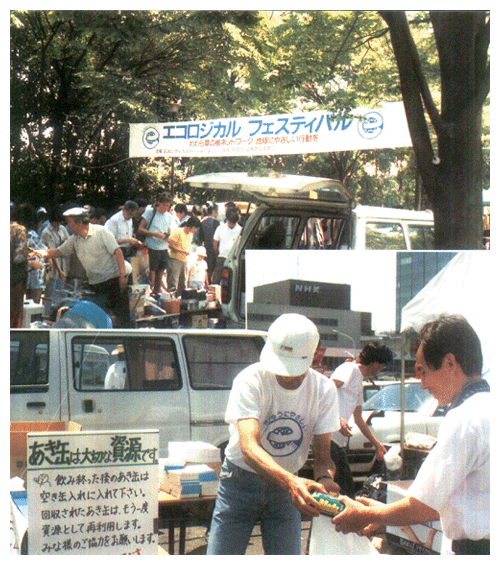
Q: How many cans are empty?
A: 1